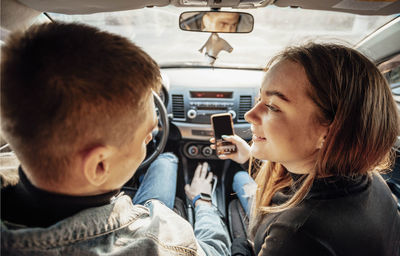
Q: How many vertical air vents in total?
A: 2